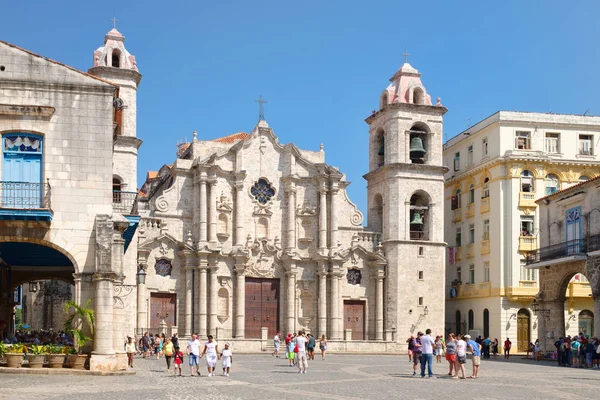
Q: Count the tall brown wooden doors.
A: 3